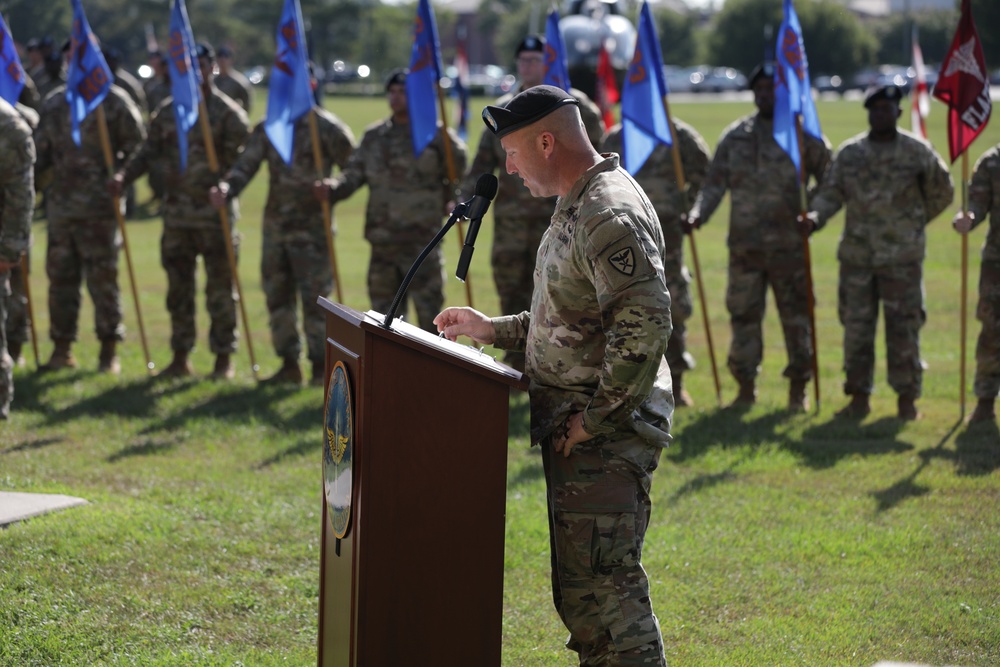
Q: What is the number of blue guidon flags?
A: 8